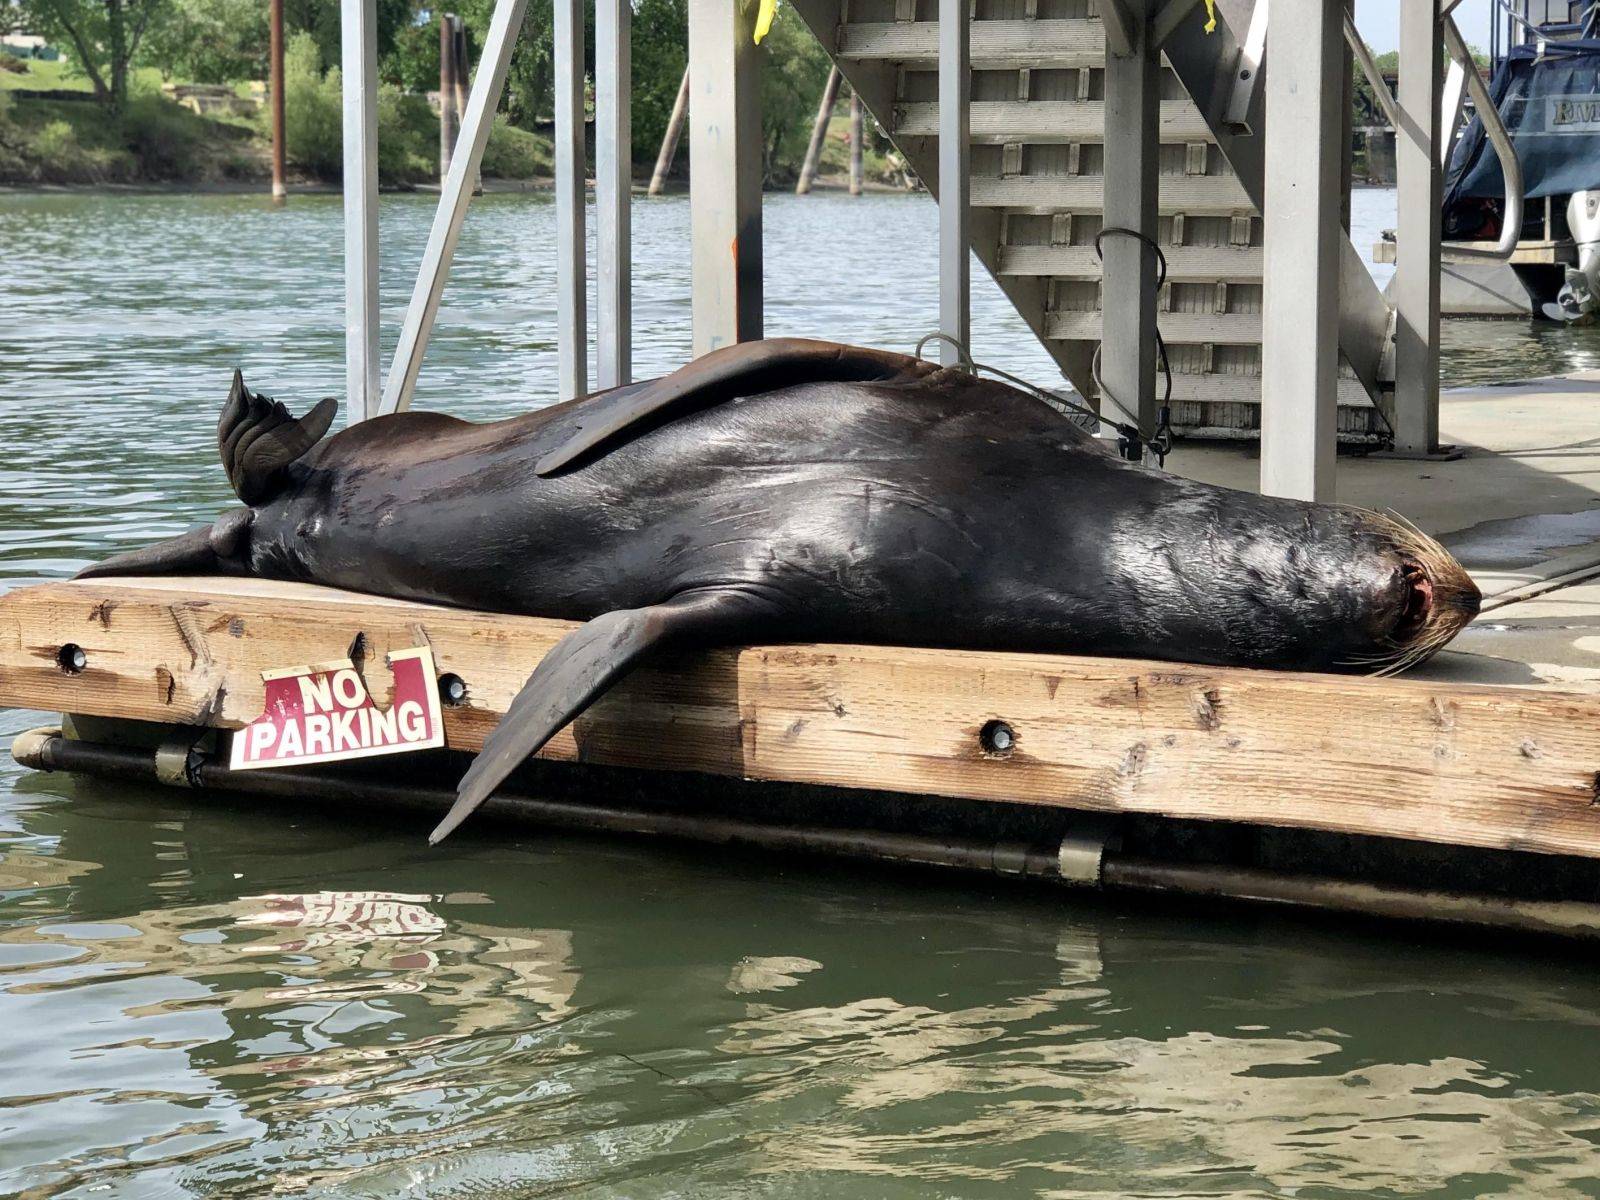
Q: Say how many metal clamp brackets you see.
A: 2